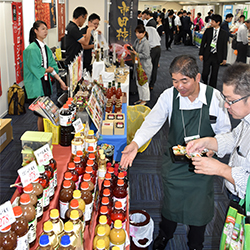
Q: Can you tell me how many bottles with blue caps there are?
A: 2